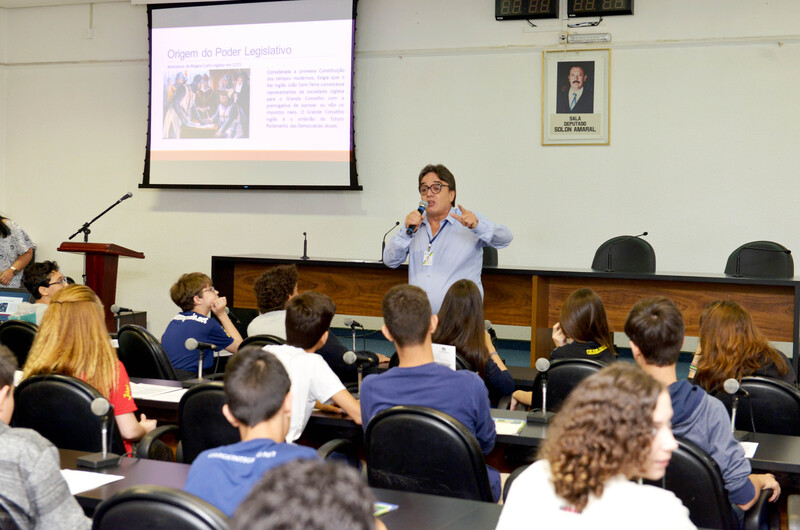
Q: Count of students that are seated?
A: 14